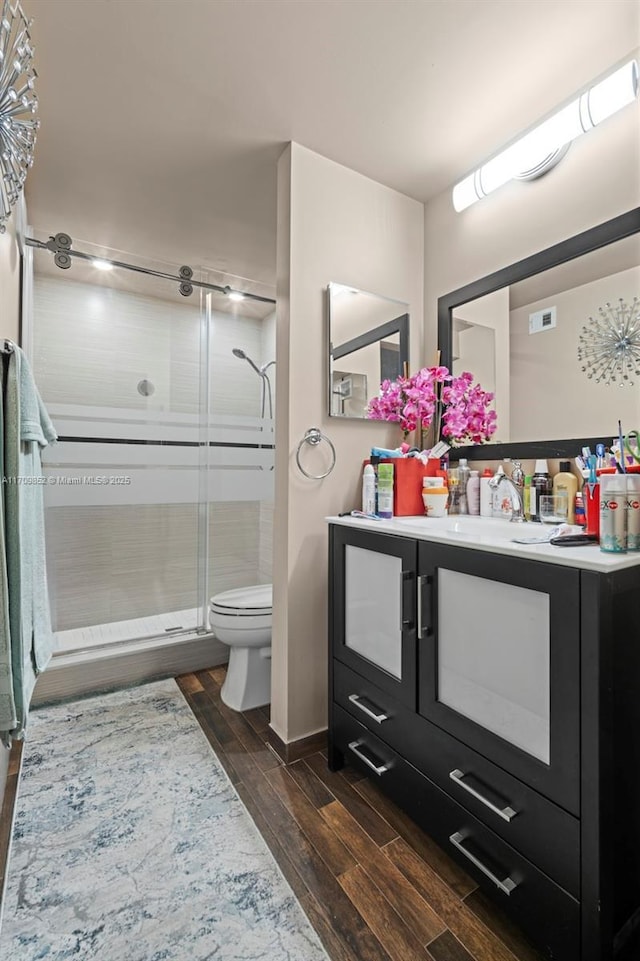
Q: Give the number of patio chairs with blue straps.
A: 0